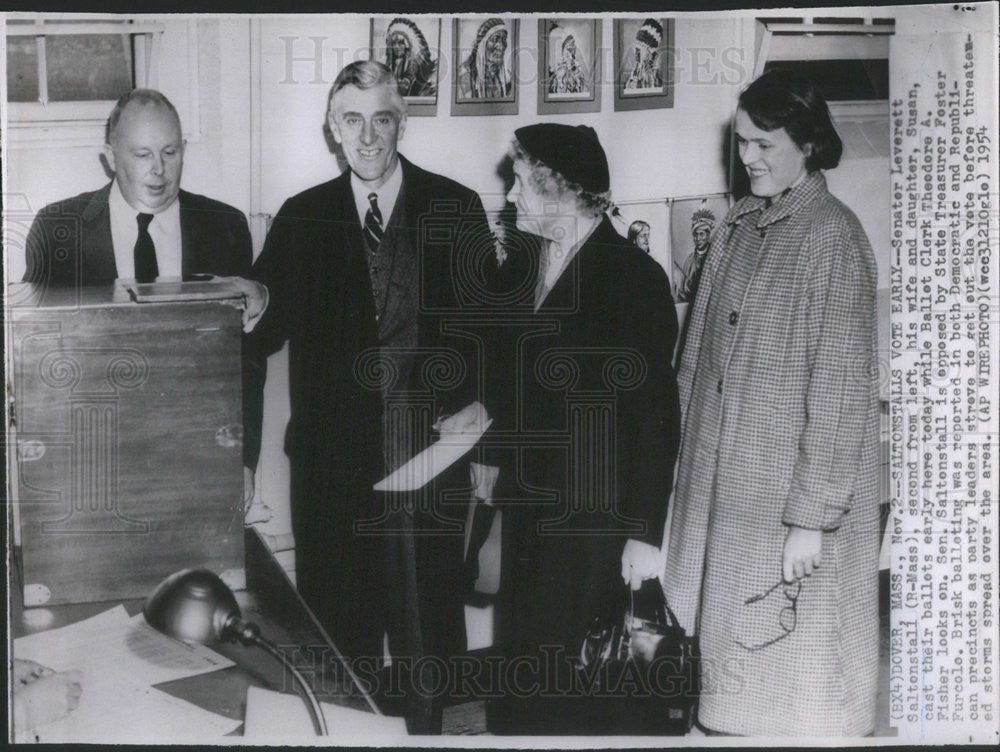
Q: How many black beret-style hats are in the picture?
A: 1